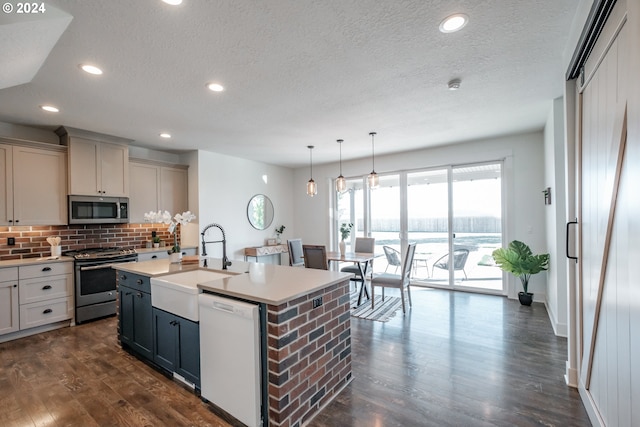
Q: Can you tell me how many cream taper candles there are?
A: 0